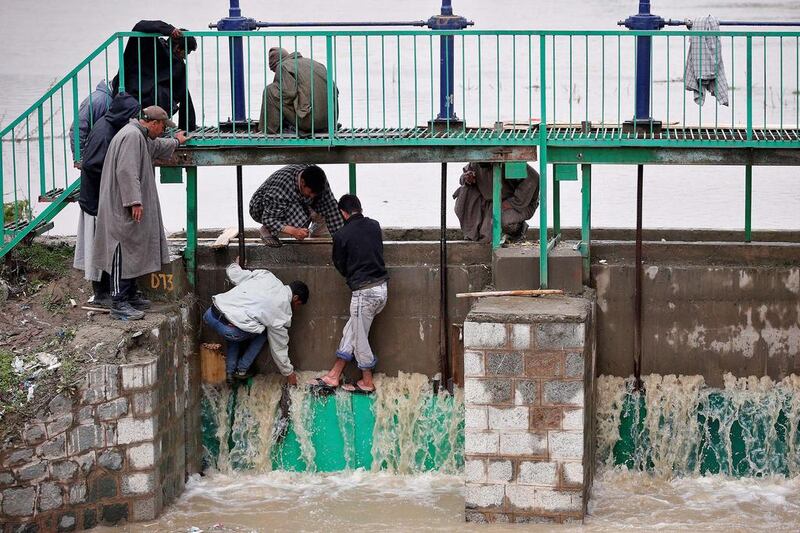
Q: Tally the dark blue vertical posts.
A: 3